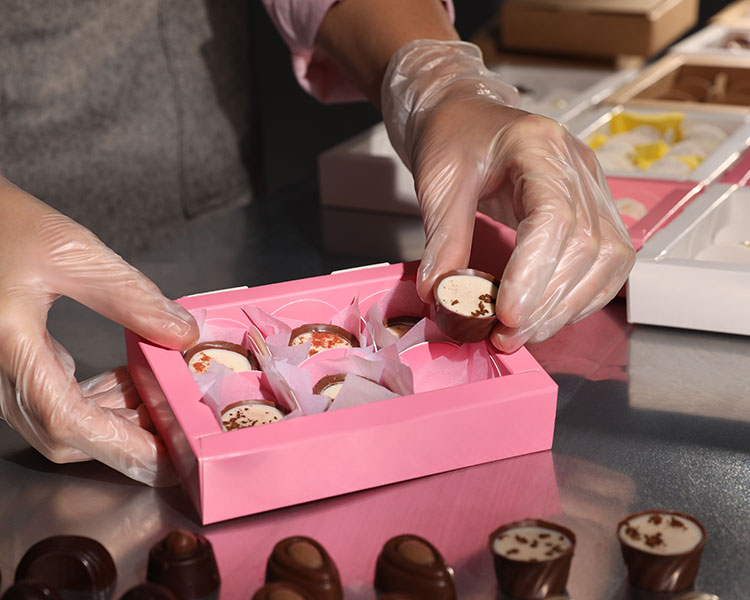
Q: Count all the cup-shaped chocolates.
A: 8